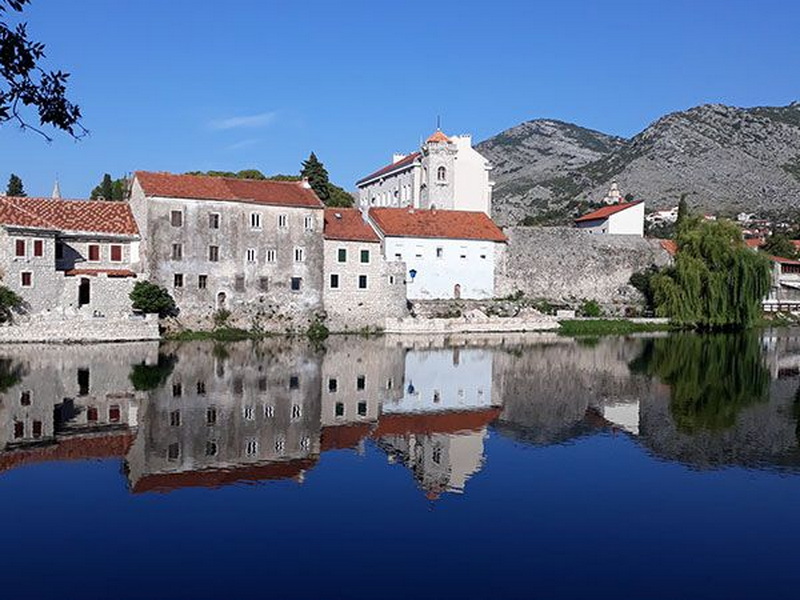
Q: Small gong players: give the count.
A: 0